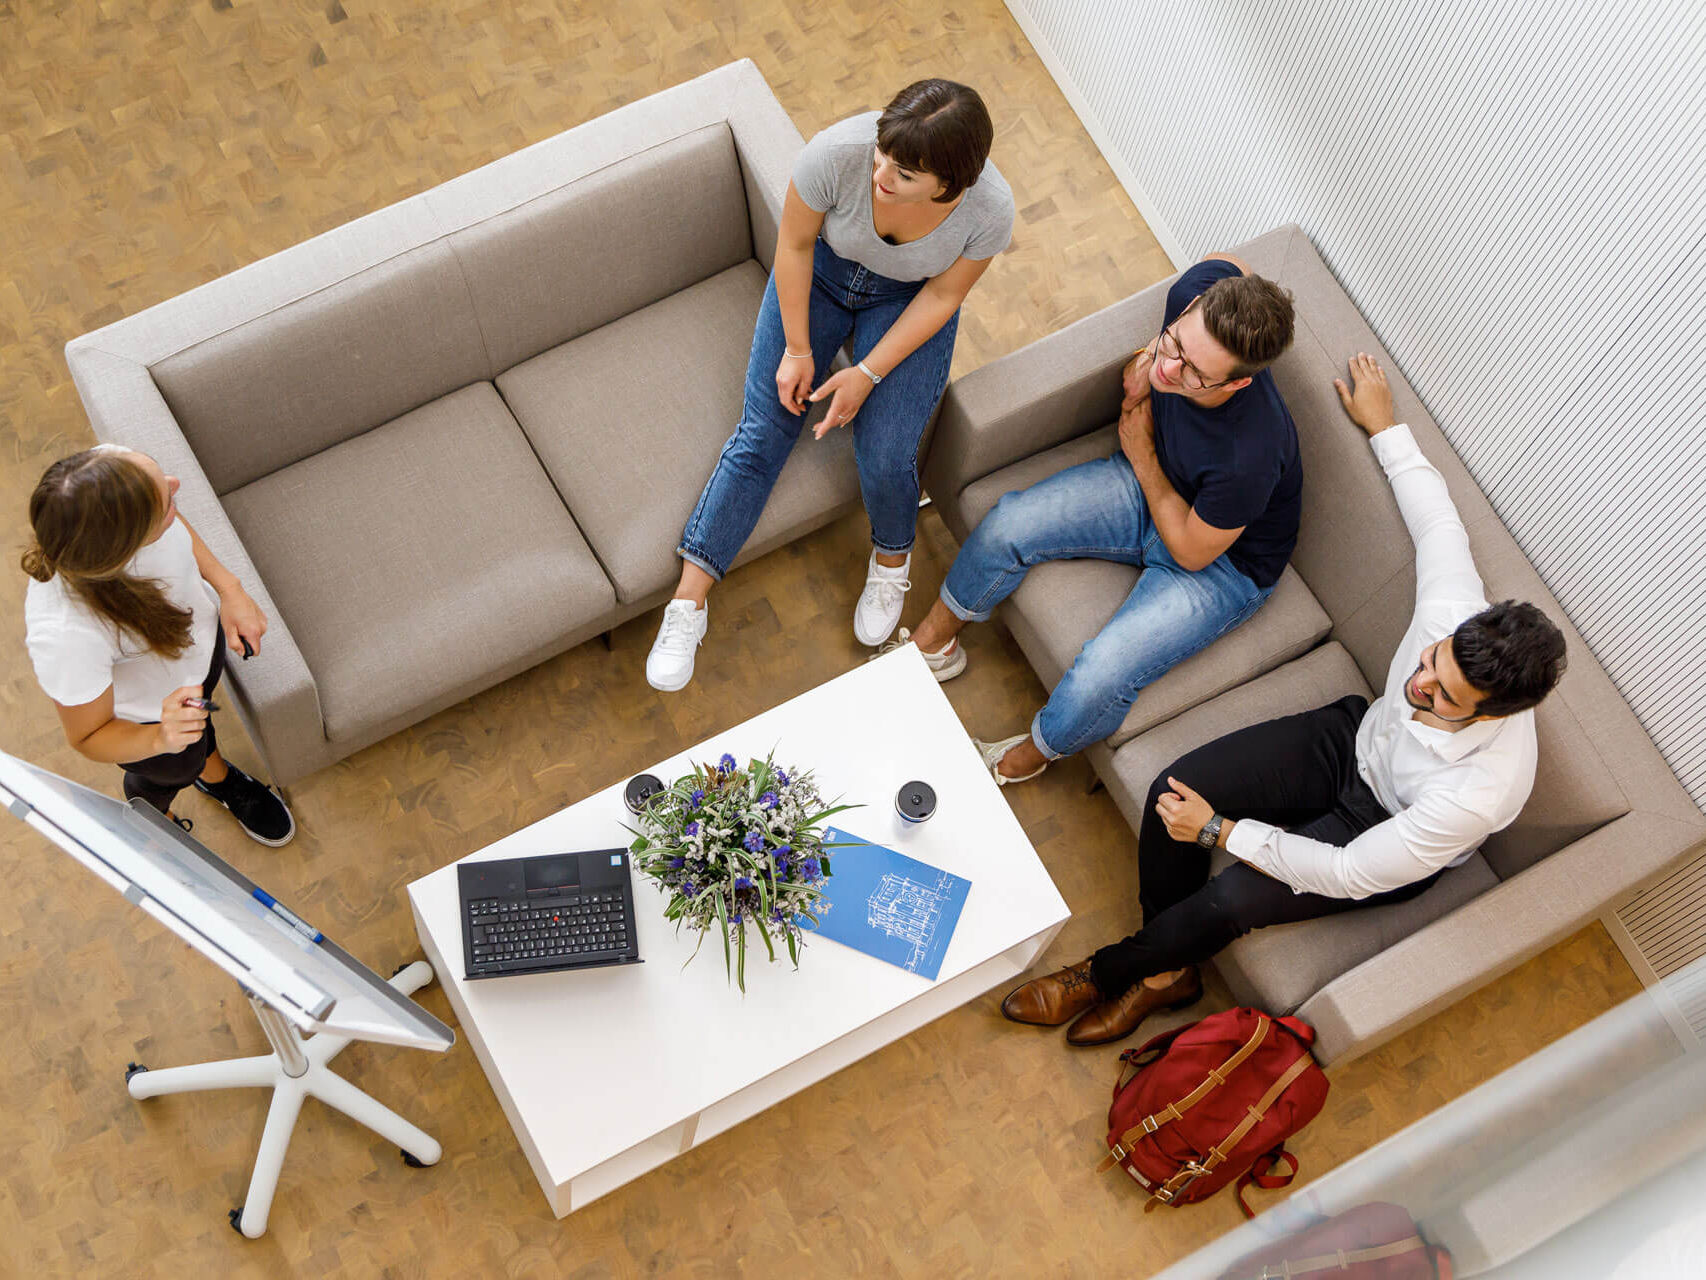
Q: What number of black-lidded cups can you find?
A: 2